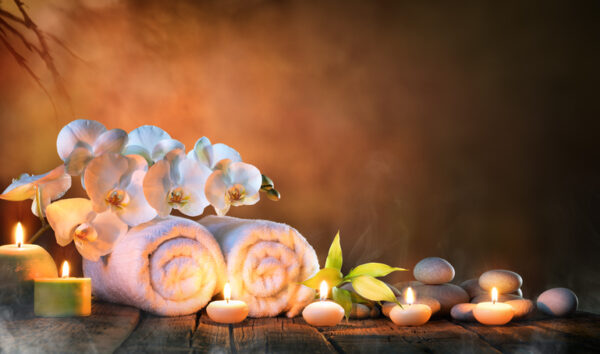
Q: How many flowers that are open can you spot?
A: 8